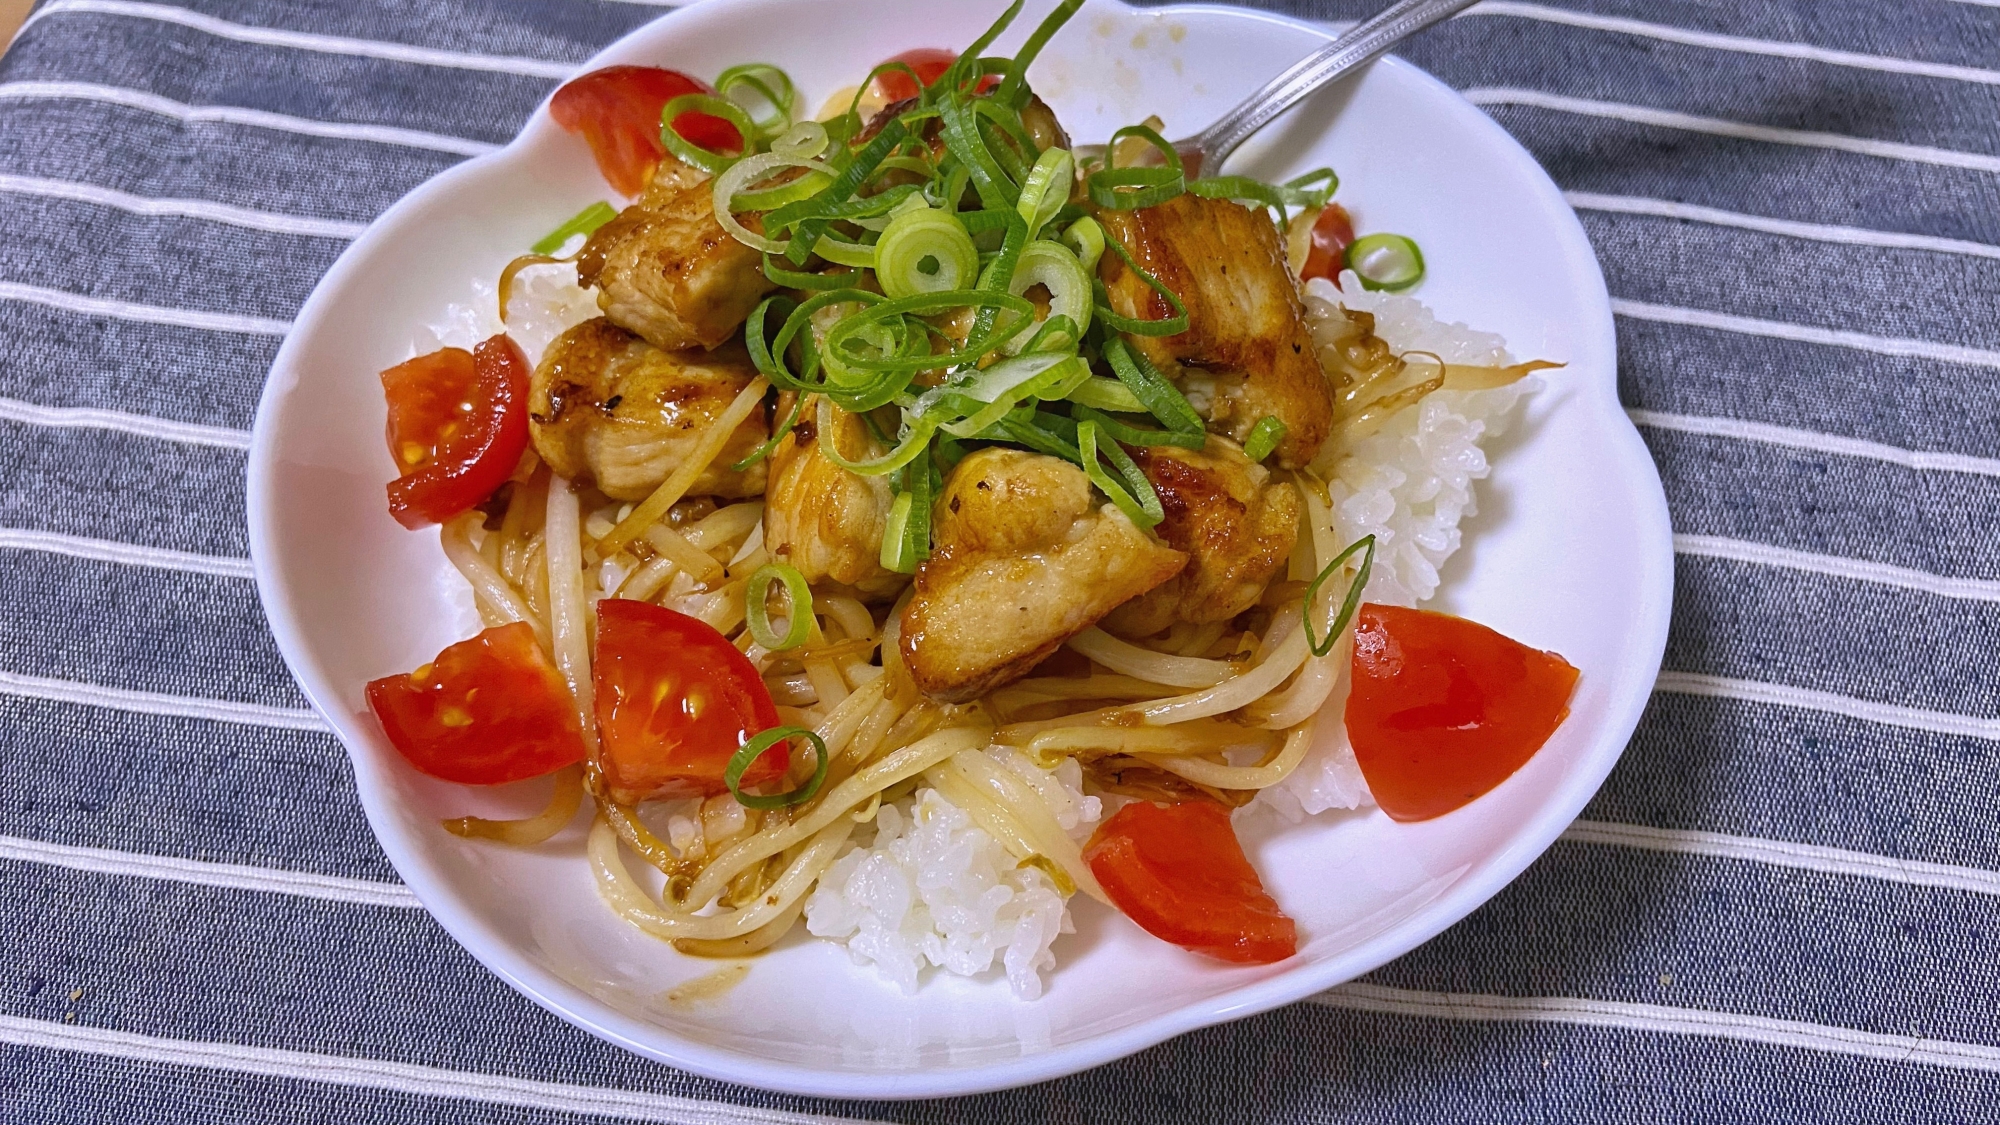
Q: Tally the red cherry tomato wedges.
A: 8